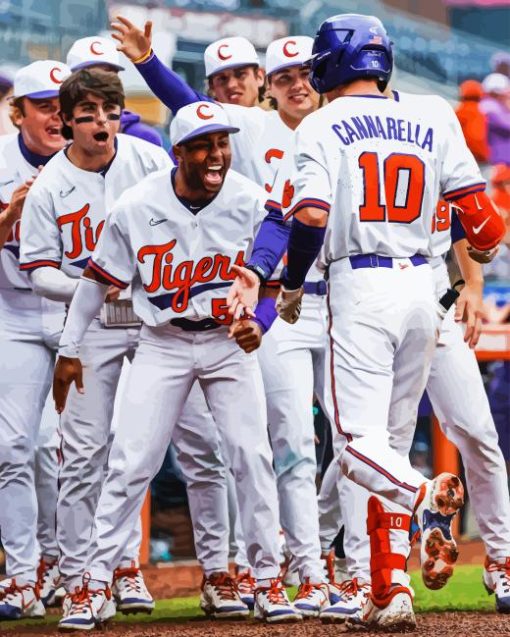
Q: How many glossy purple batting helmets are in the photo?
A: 1